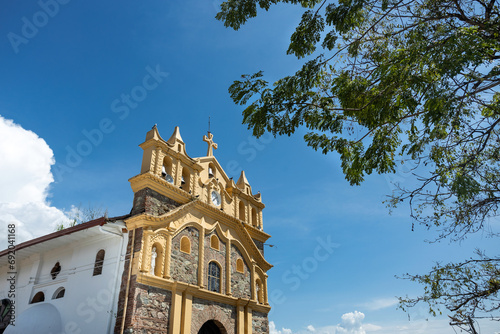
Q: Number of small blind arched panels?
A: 3